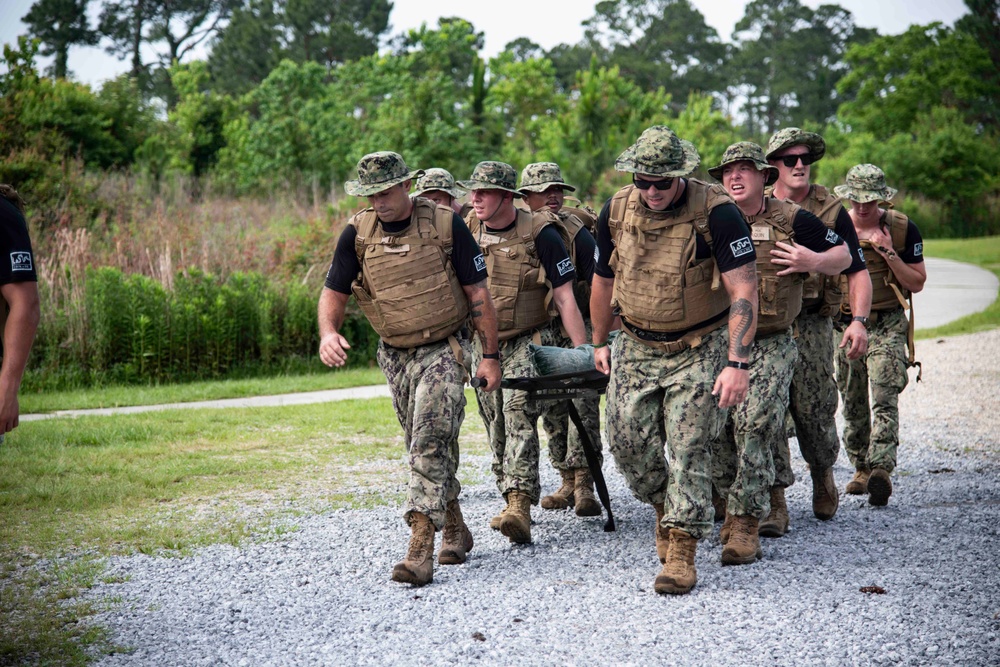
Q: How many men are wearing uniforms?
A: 8